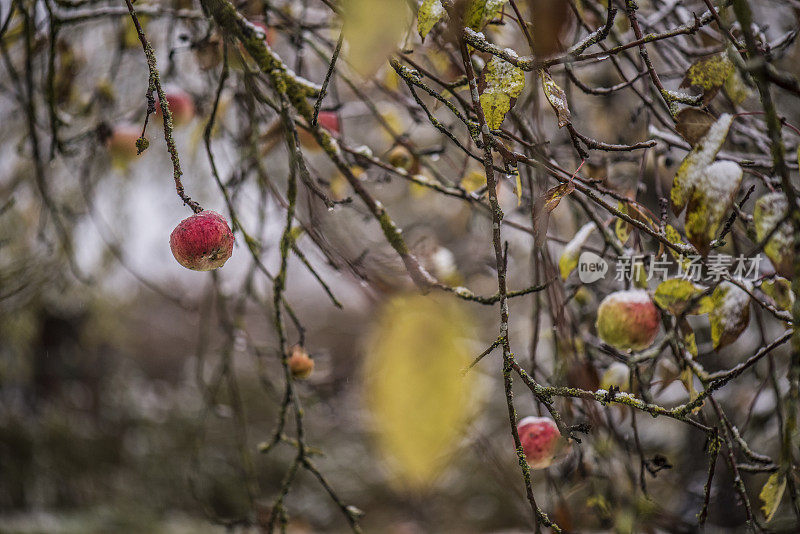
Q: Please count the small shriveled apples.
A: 1